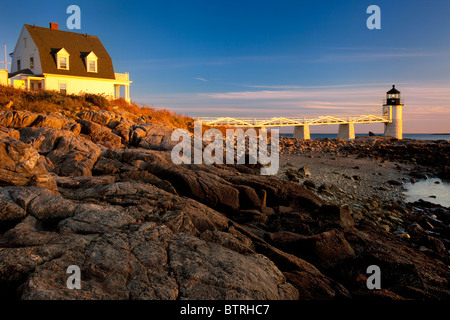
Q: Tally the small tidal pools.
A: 1